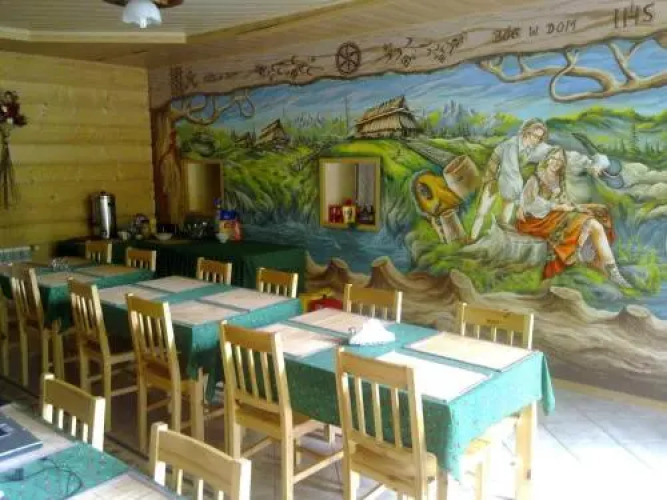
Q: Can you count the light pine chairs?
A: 14